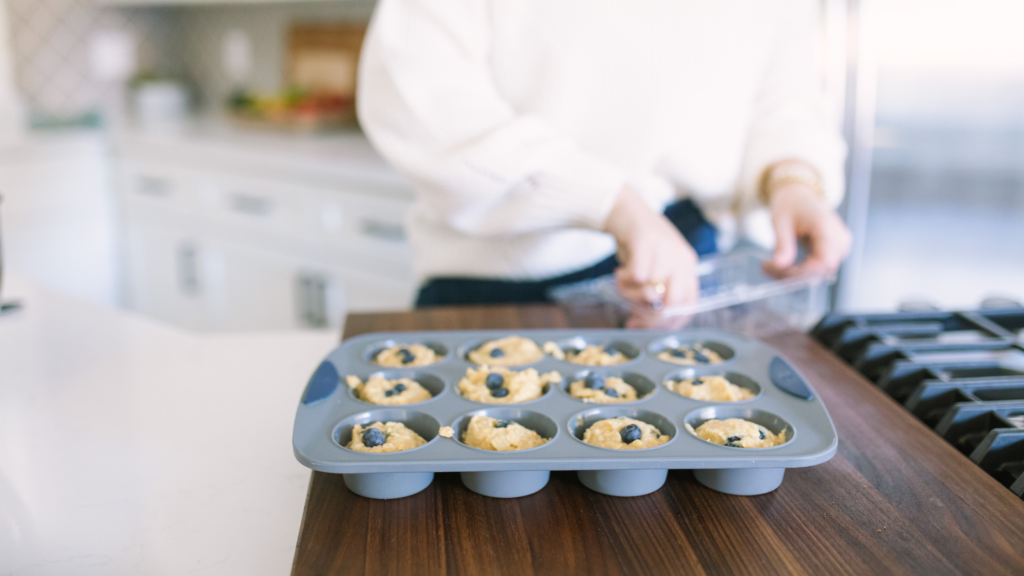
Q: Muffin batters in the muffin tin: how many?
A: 12